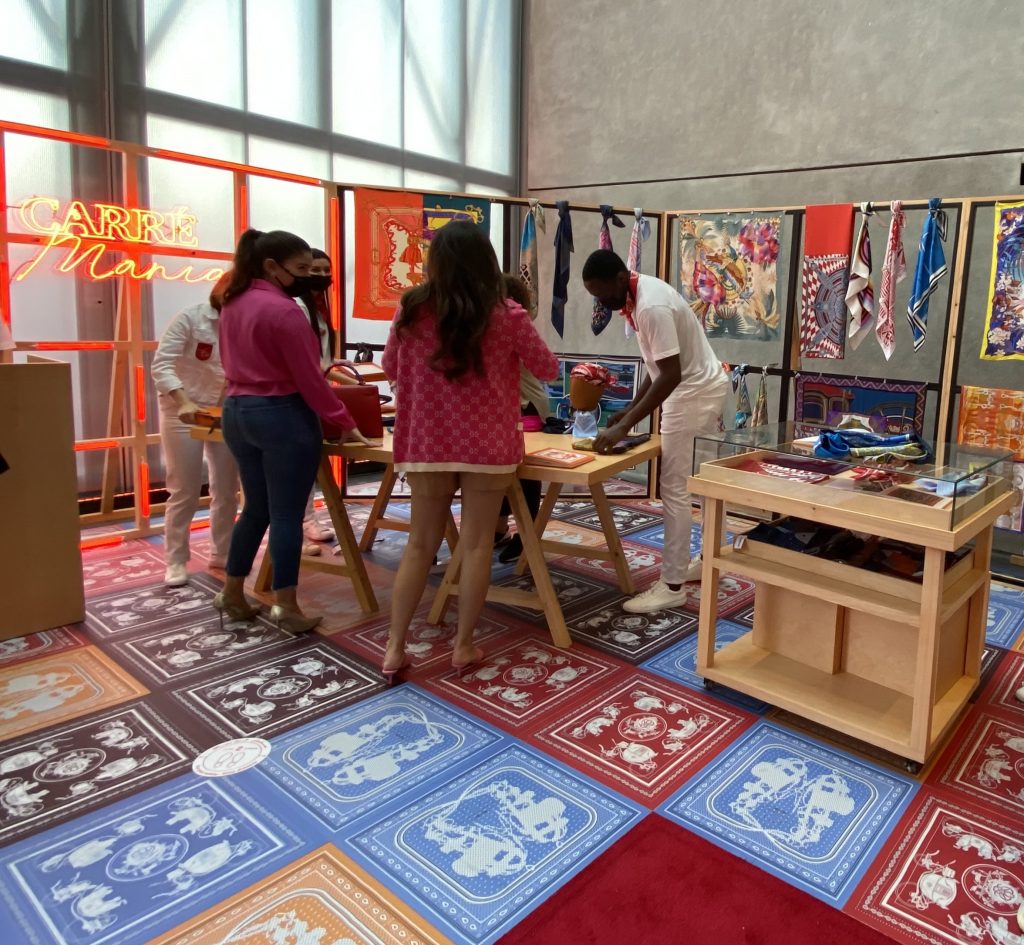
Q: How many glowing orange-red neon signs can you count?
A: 1